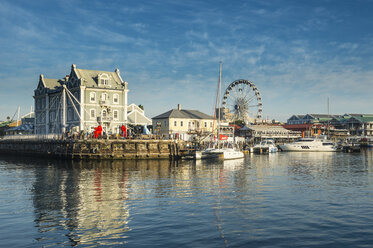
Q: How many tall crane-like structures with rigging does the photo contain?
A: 1